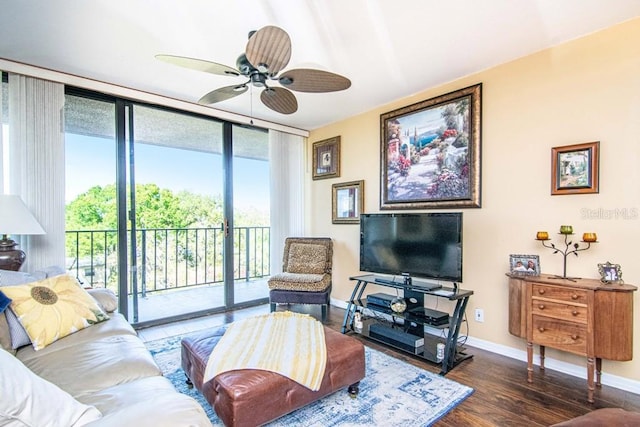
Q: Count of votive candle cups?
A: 3